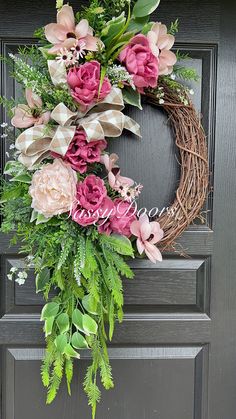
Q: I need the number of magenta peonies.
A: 5